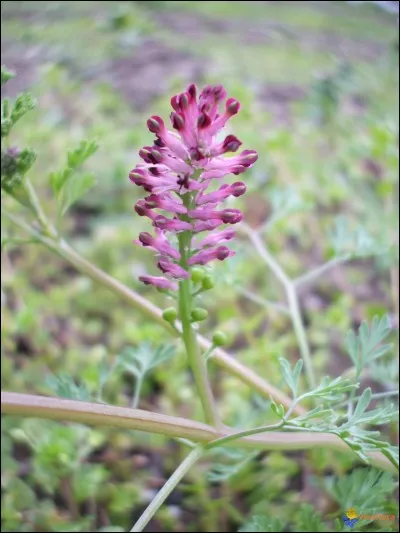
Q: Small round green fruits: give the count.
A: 5